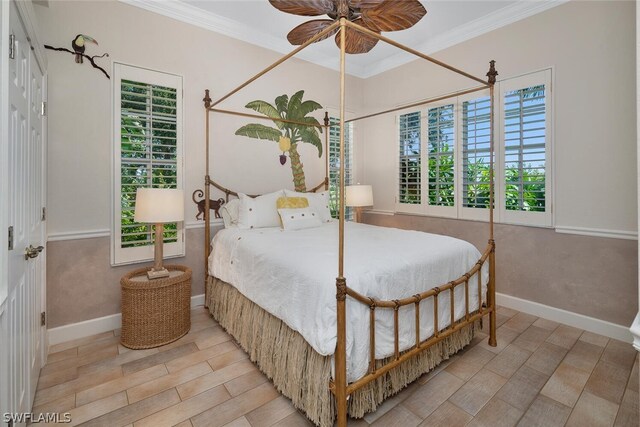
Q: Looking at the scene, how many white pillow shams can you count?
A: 2